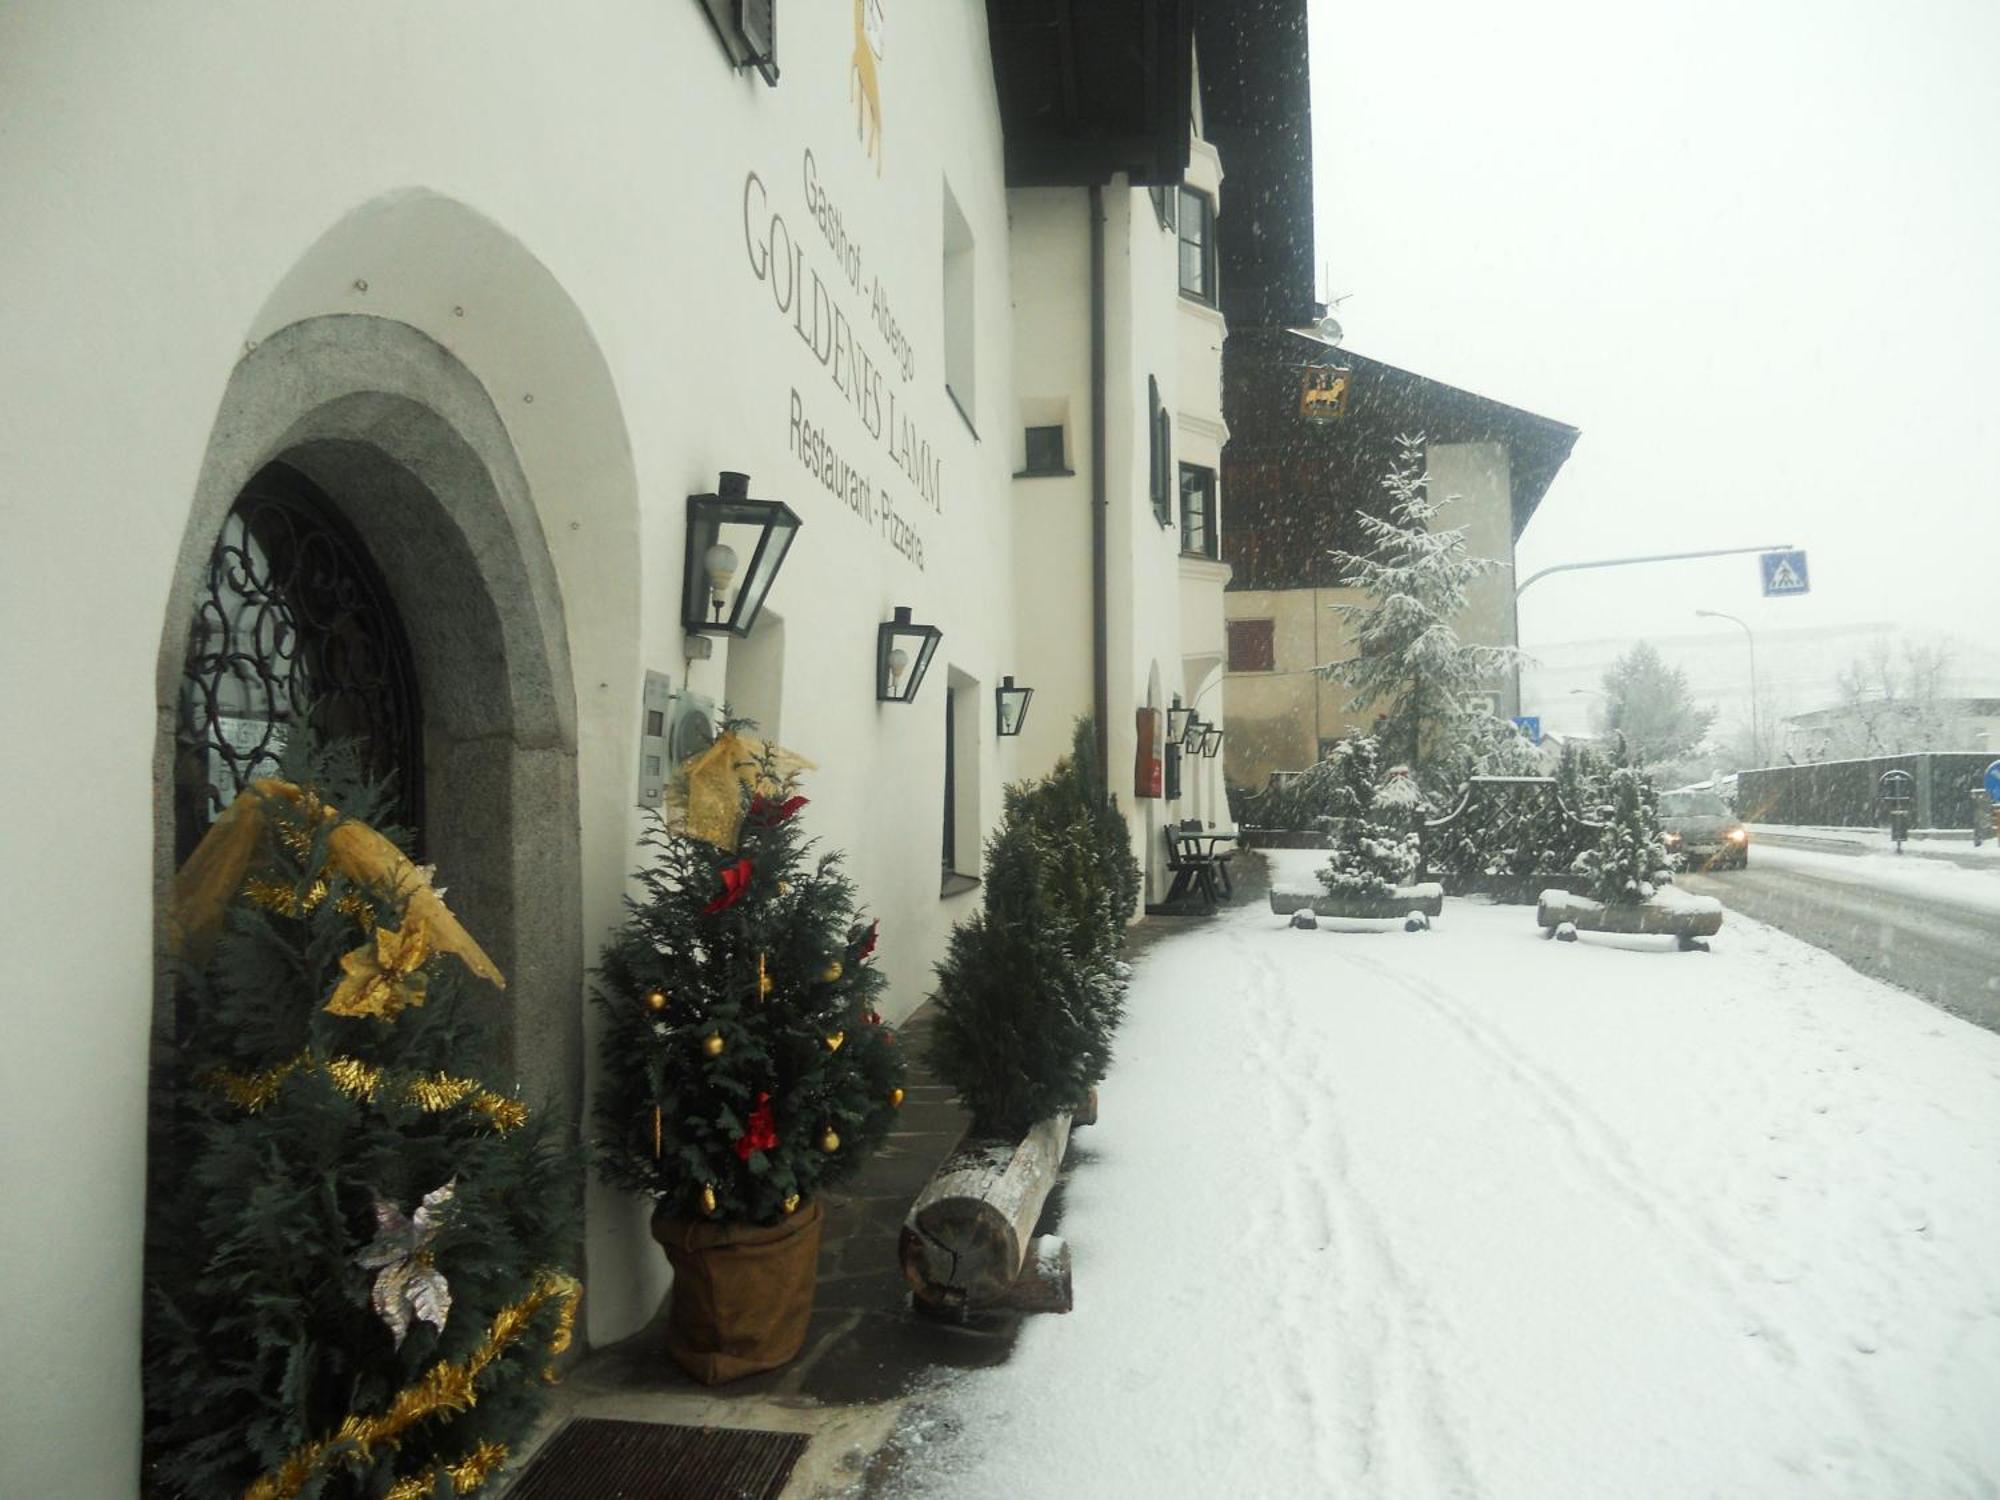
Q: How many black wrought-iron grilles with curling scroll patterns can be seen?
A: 1